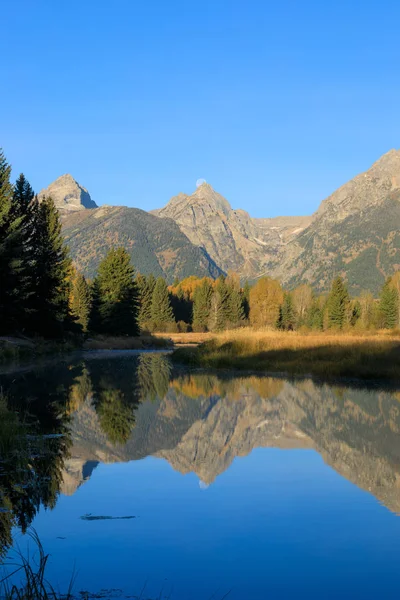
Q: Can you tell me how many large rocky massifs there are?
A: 3